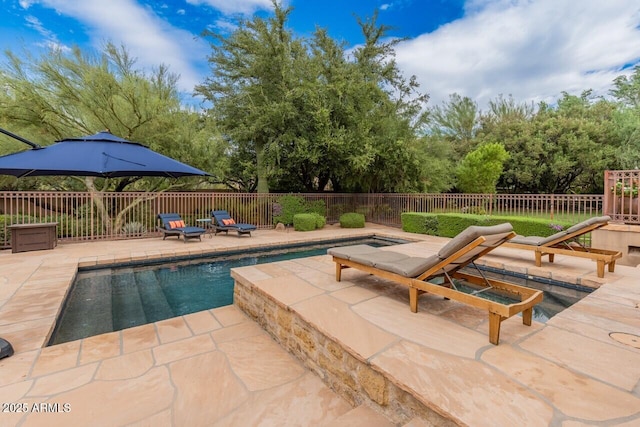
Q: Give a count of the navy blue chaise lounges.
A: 2